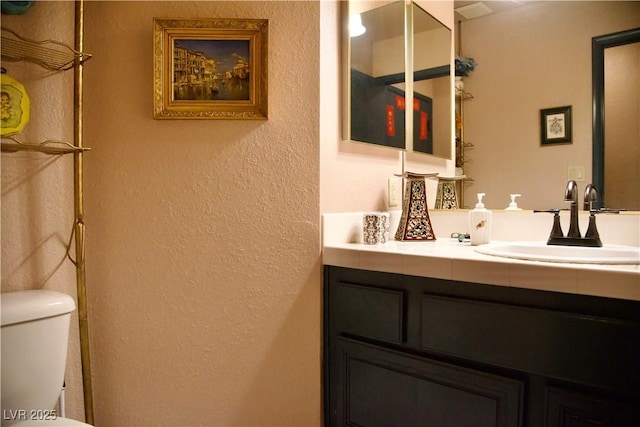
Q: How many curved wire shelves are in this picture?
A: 2